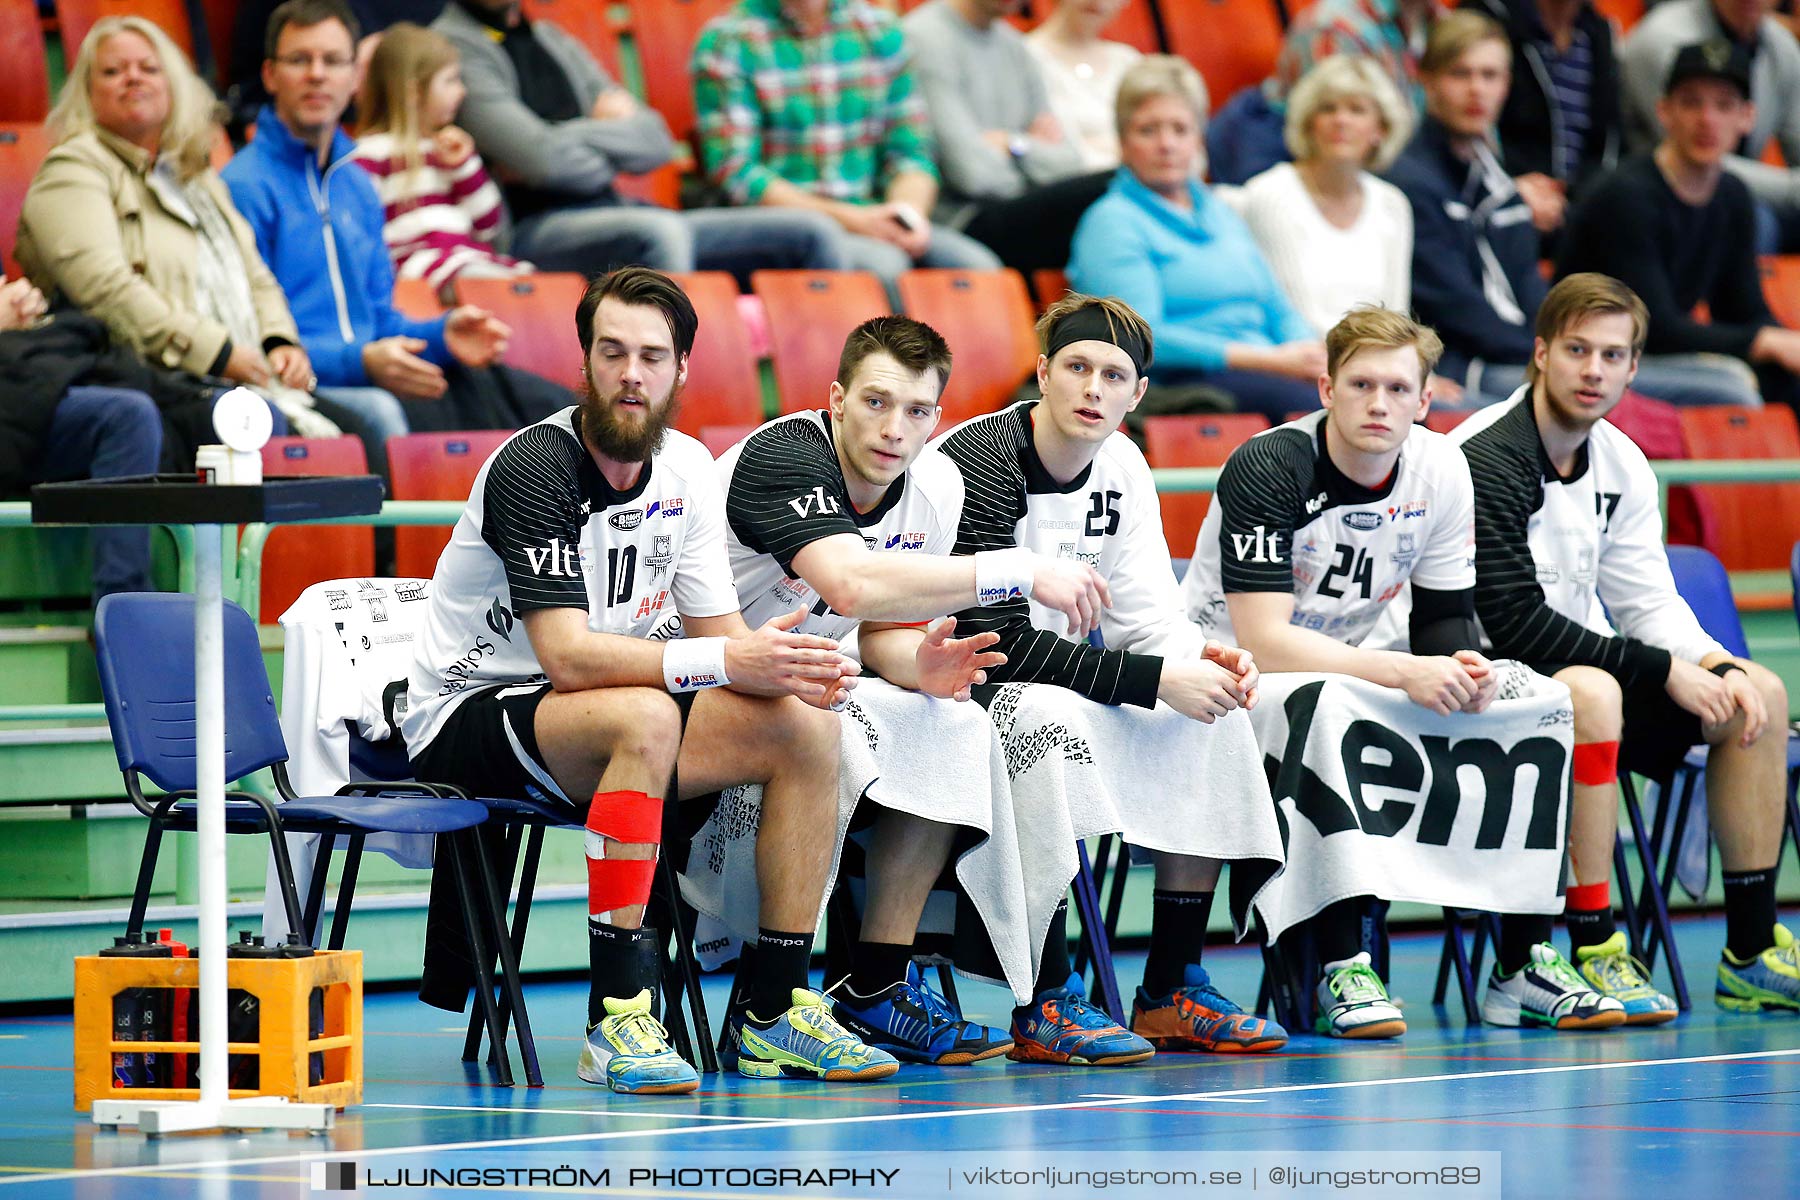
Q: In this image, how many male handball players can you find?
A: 5